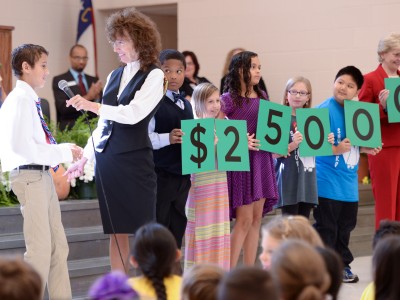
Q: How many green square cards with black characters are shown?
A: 6